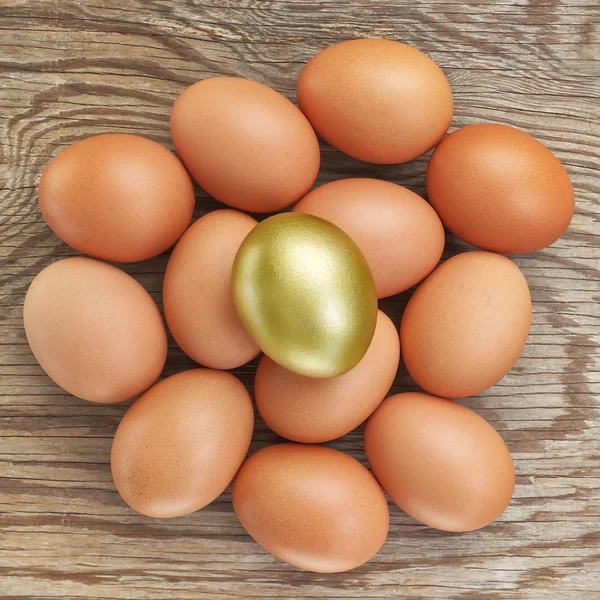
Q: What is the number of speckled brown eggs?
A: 12